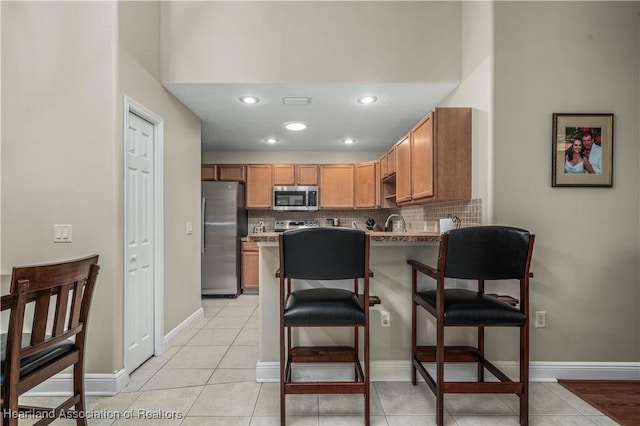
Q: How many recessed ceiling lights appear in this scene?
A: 5